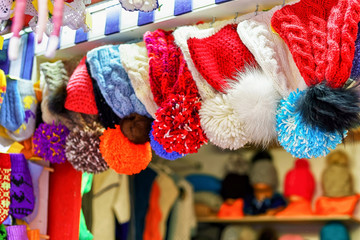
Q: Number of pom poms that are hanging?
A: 10